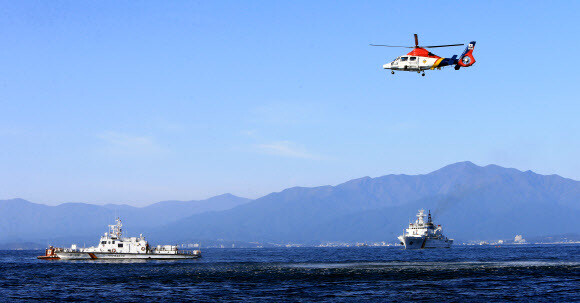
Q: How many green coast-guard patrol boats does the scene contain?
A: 0